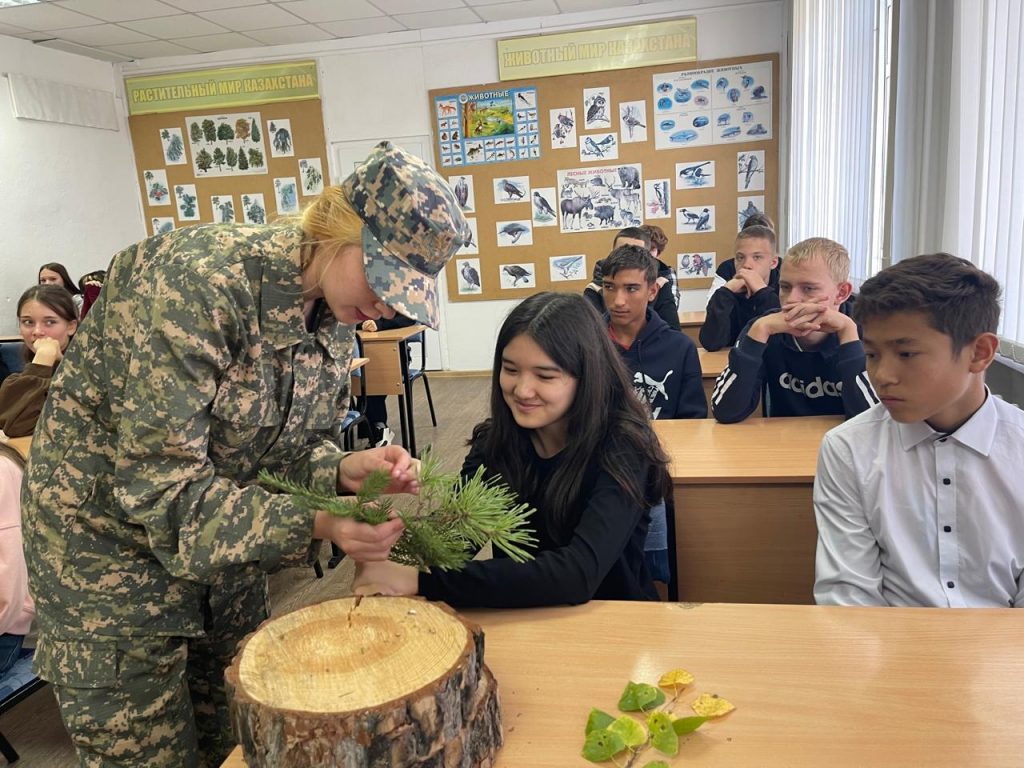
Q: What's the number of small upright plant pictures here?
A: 9